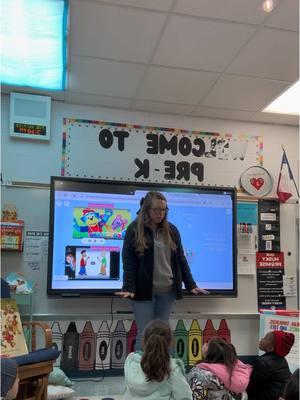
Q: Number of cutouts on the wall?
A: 10